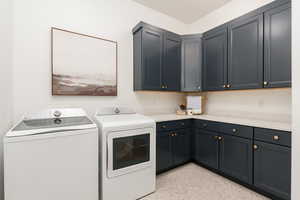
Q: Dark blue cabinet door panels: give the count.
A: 11